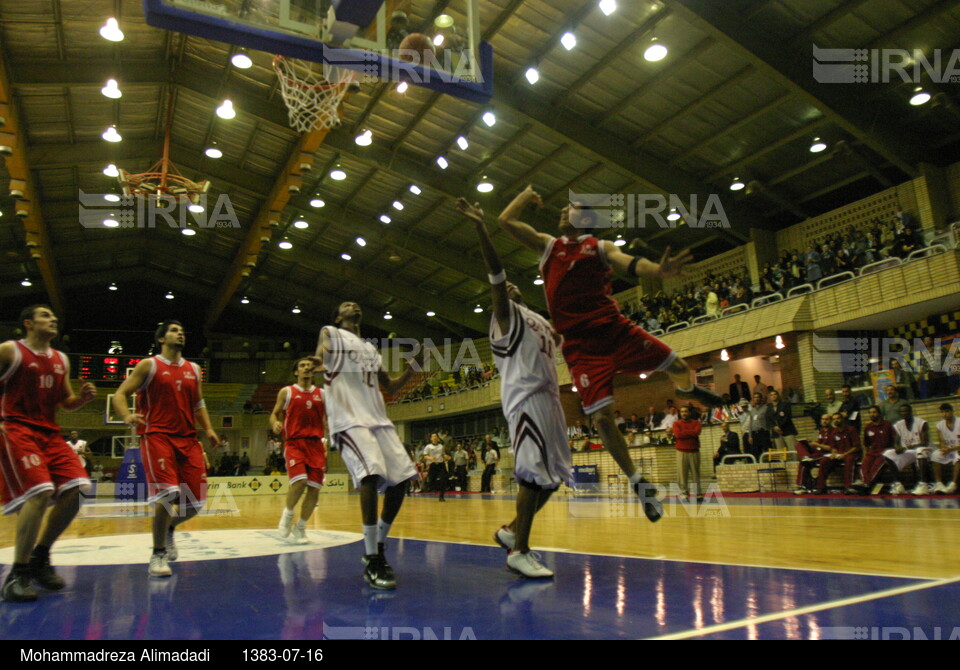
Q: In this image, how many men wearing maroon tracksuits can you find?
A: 3